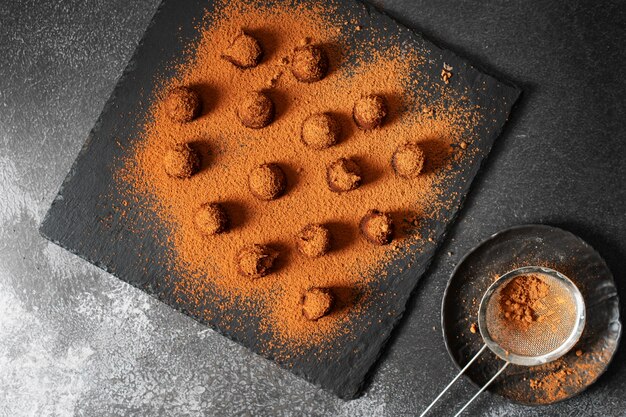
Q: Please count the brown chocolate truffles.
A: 15